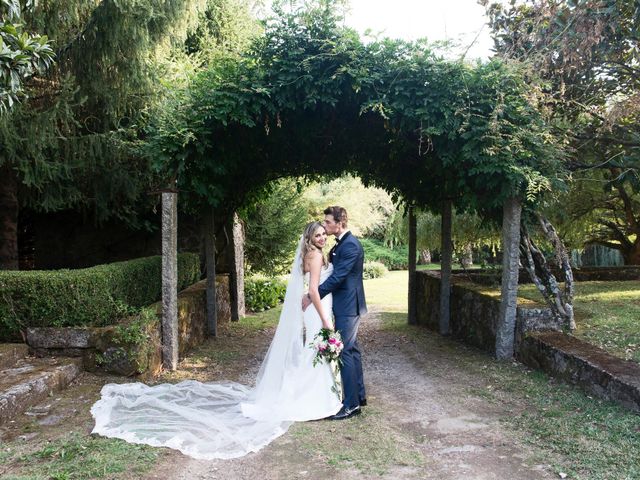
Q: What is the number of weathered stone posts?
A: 6